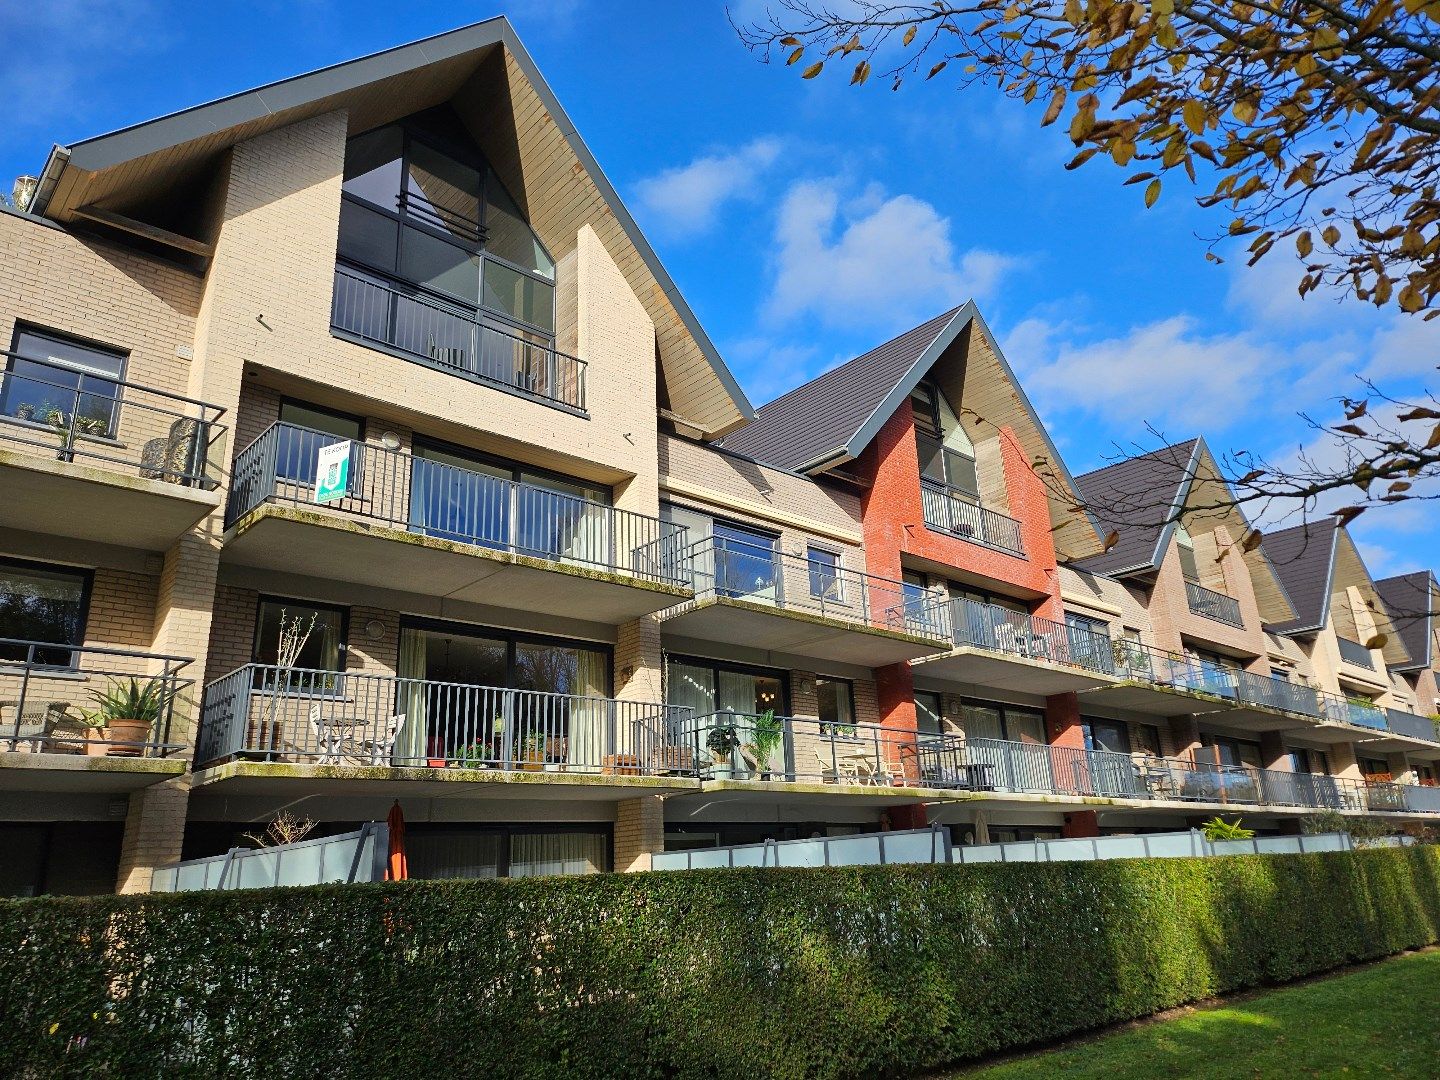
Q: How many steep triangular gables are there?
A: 5